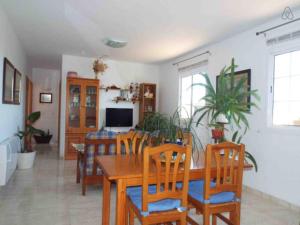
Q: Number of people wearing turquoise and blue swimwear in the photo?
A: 0